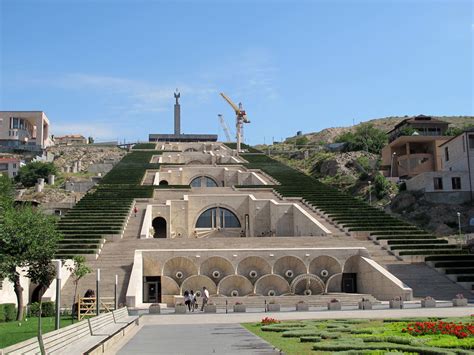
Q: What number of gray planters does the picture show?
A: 11